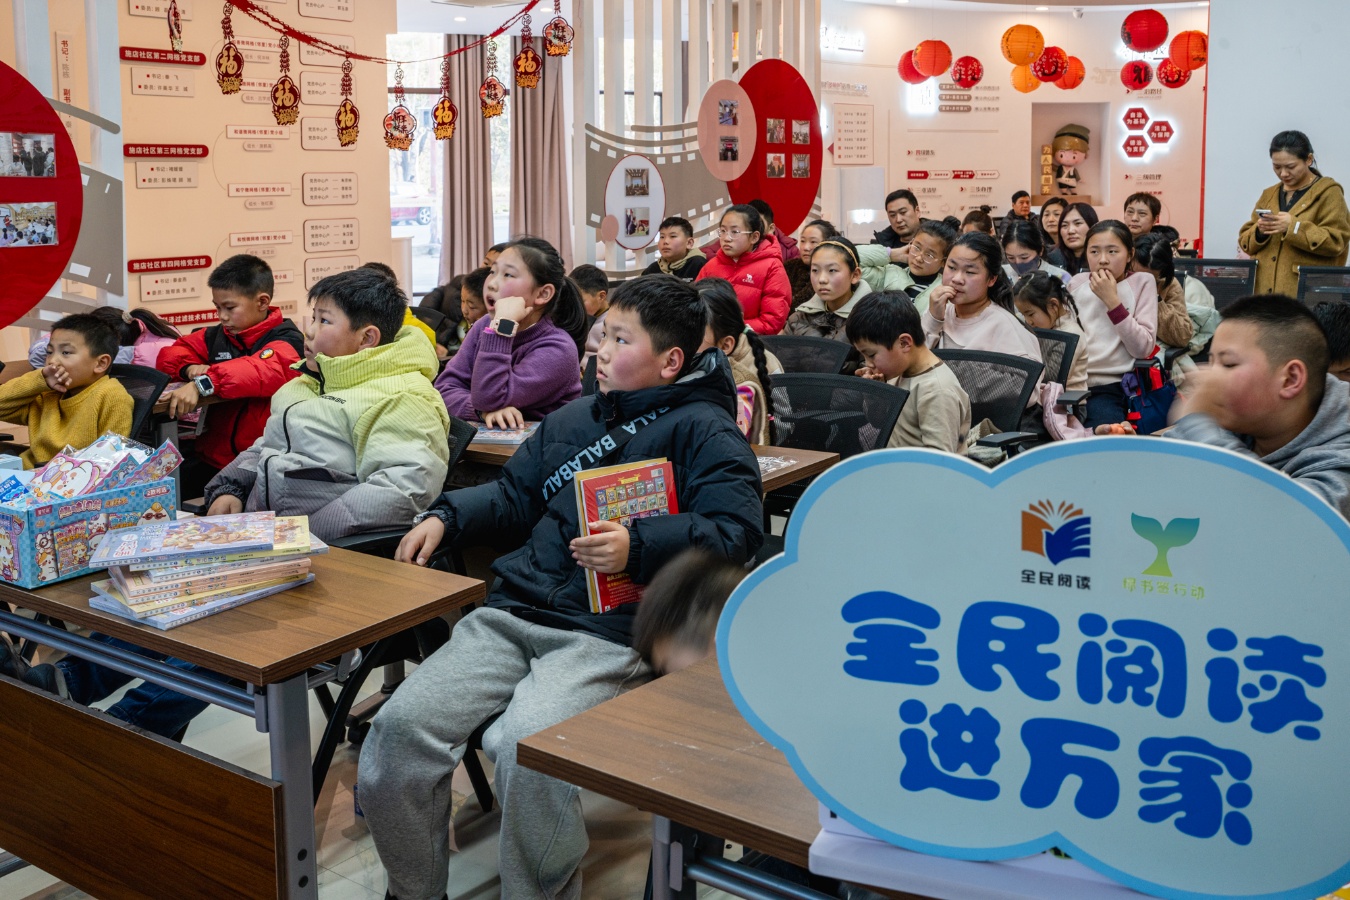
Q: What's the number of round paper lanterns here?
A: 11